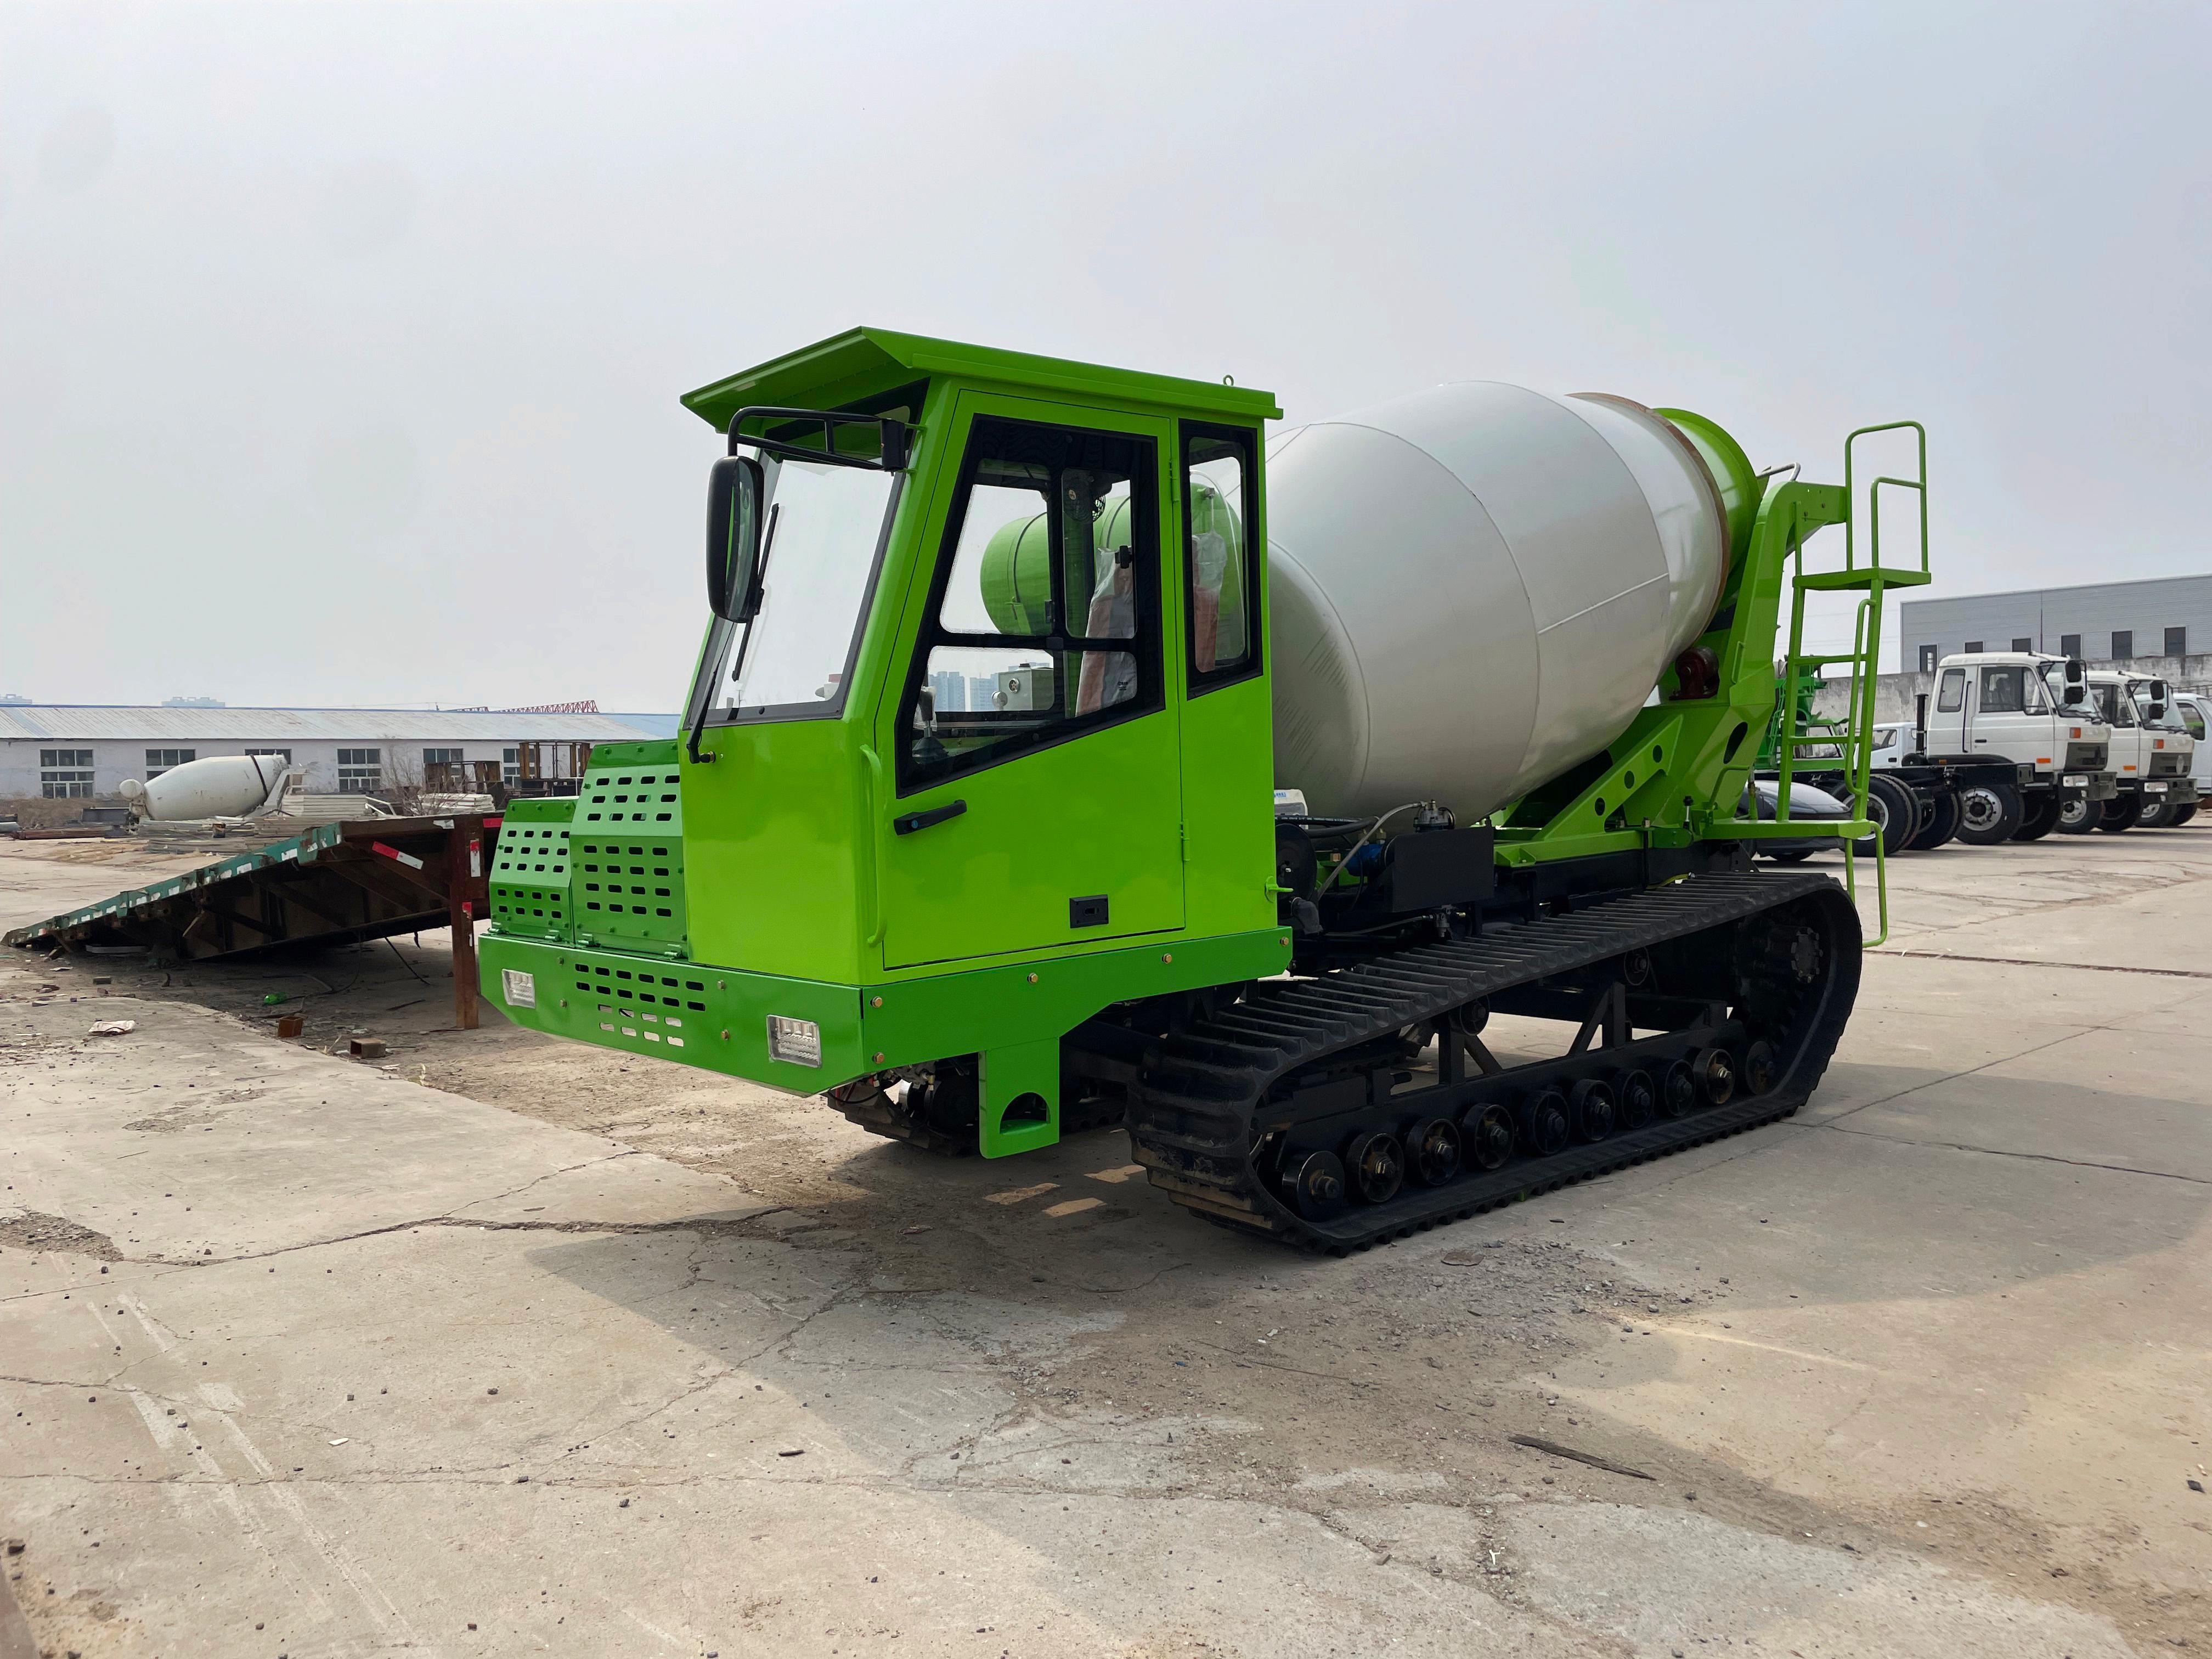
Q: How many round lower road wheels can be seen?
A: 10